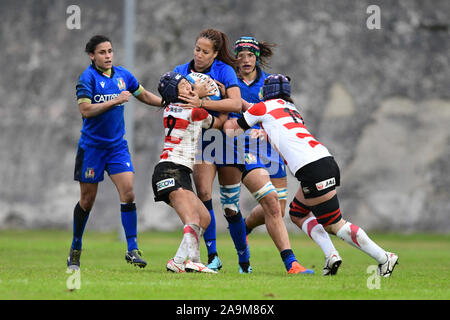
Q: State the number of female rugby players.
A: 5